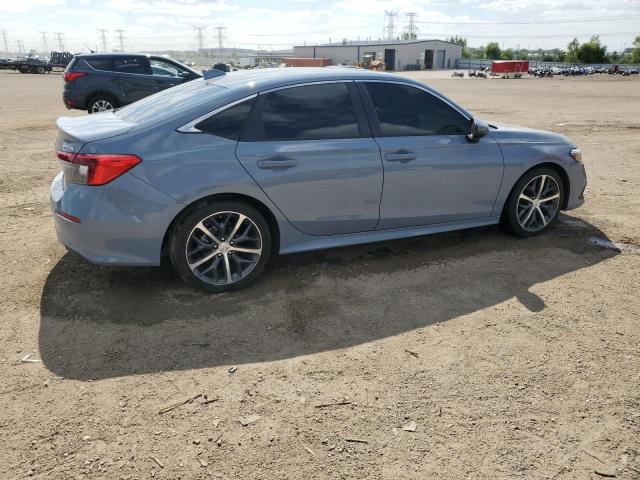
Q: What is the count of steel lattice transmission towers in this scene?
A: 10